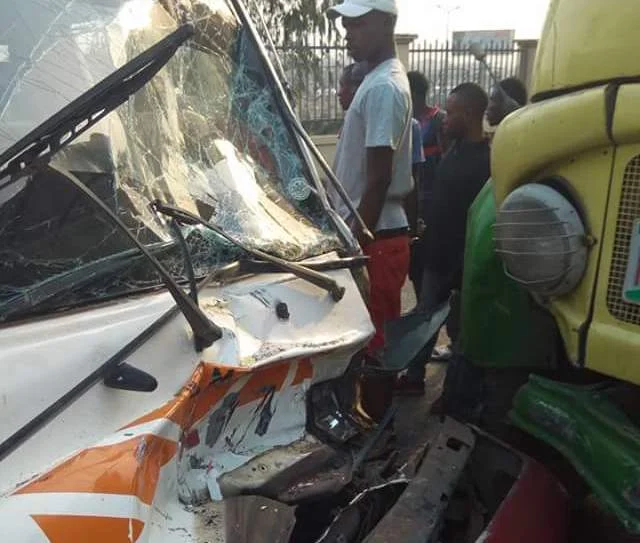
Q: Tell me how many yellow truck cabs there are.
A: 1